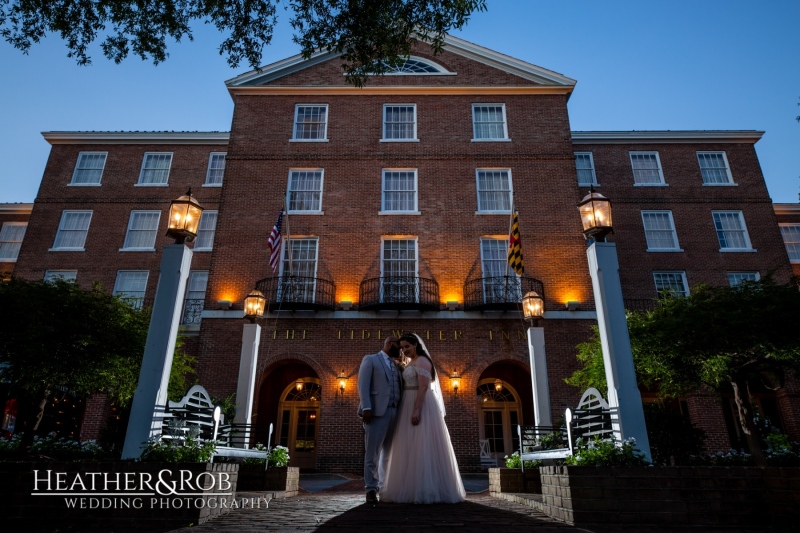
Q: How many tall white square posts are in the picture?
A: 4